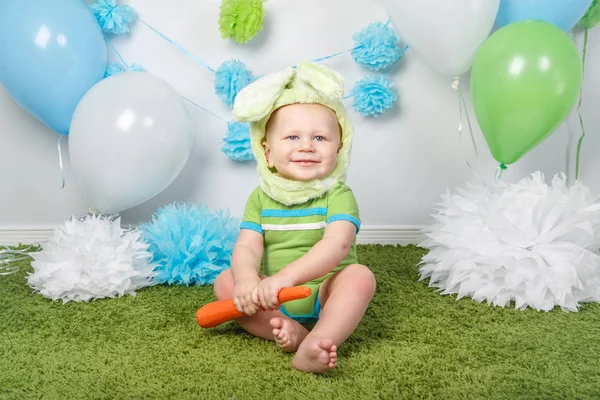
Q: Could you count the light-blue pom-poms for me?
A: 7